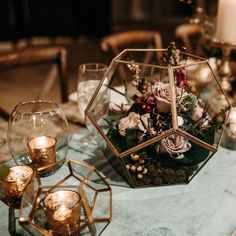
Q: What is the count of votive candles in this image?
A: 3